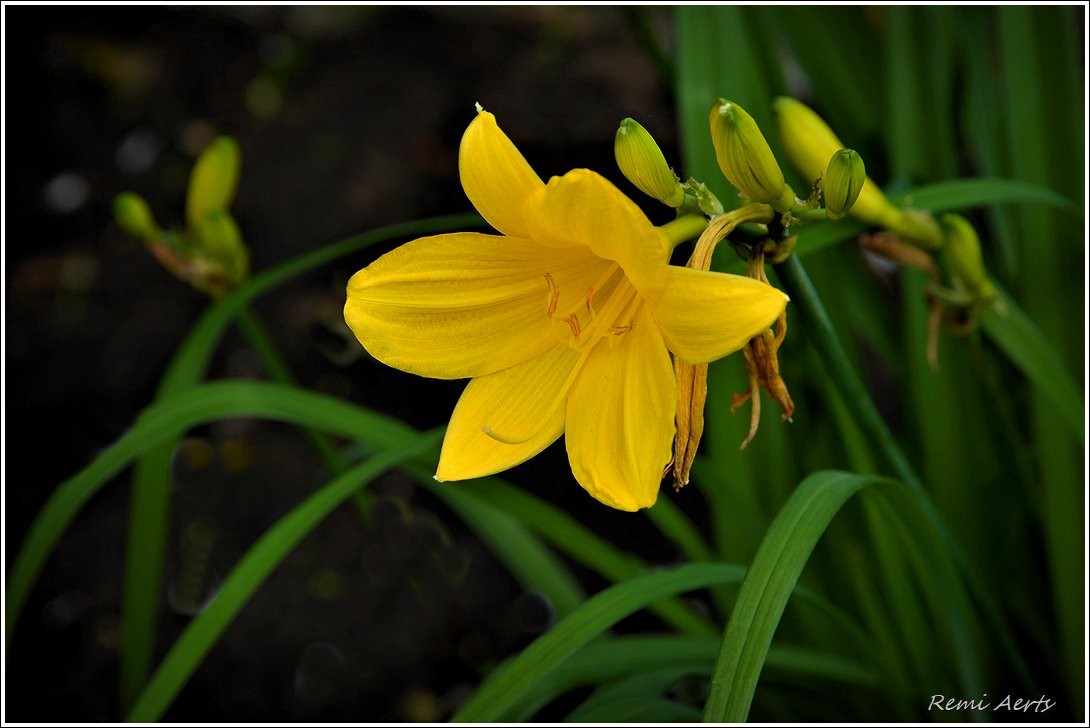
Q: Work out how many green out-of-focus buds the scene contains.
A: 4